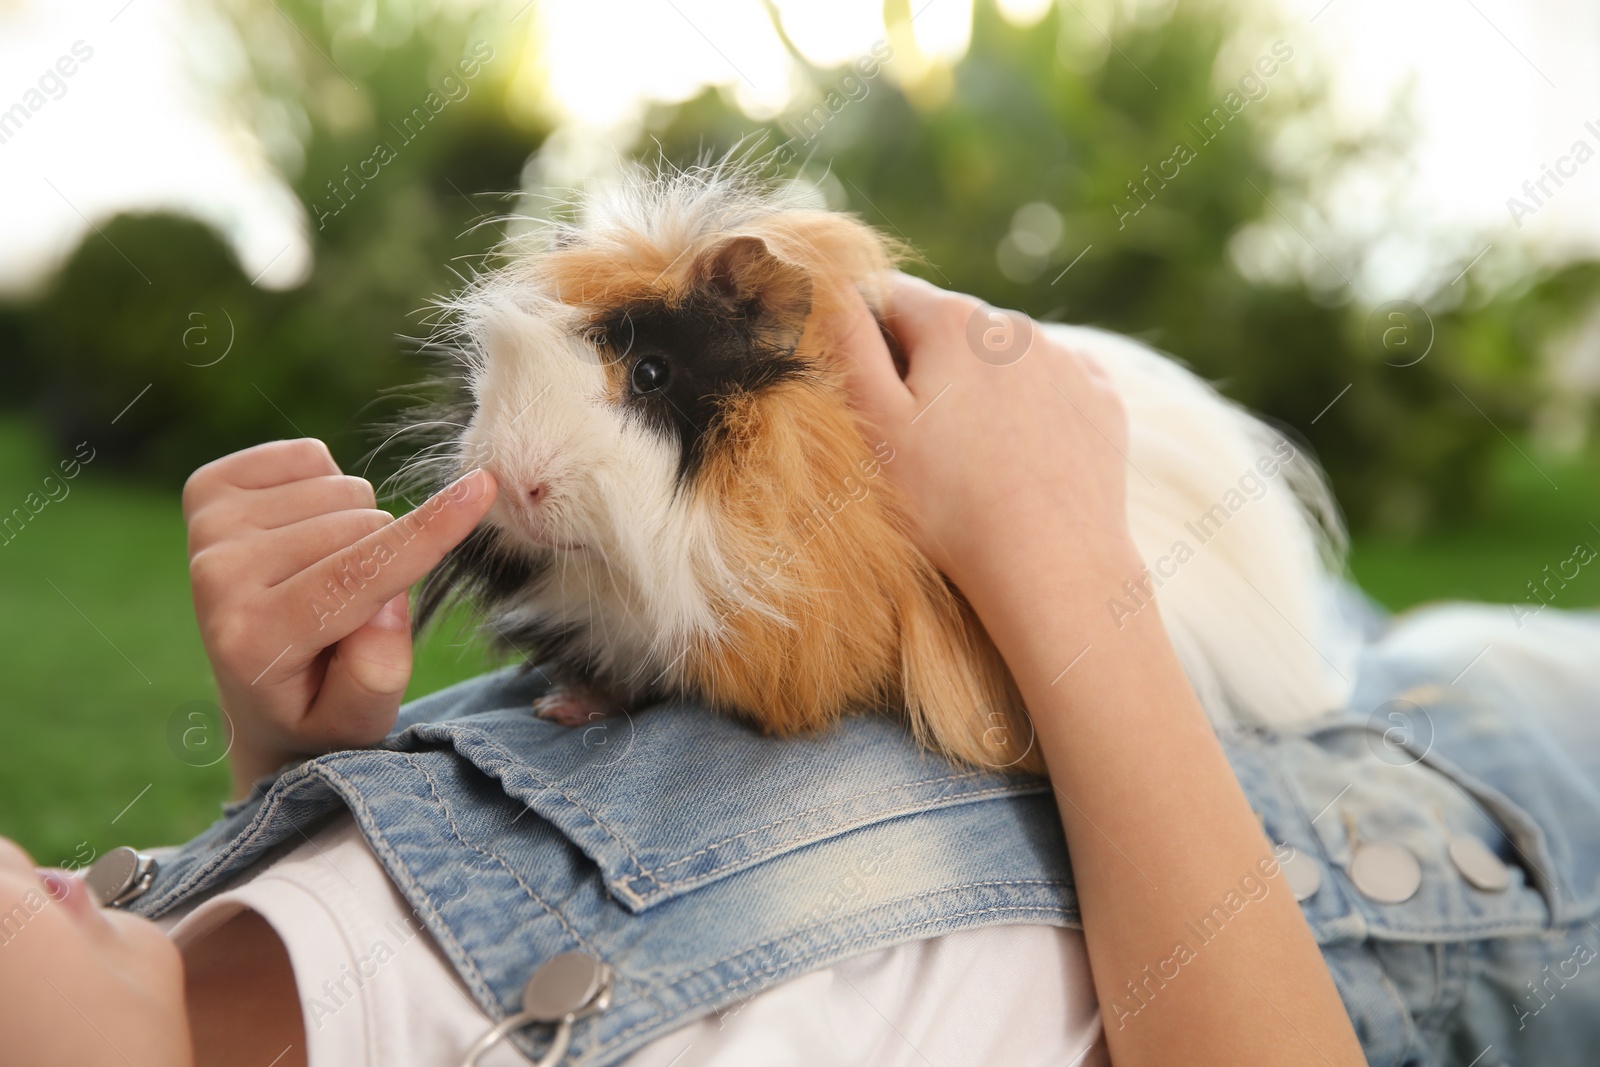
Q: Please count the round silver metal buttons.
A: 5